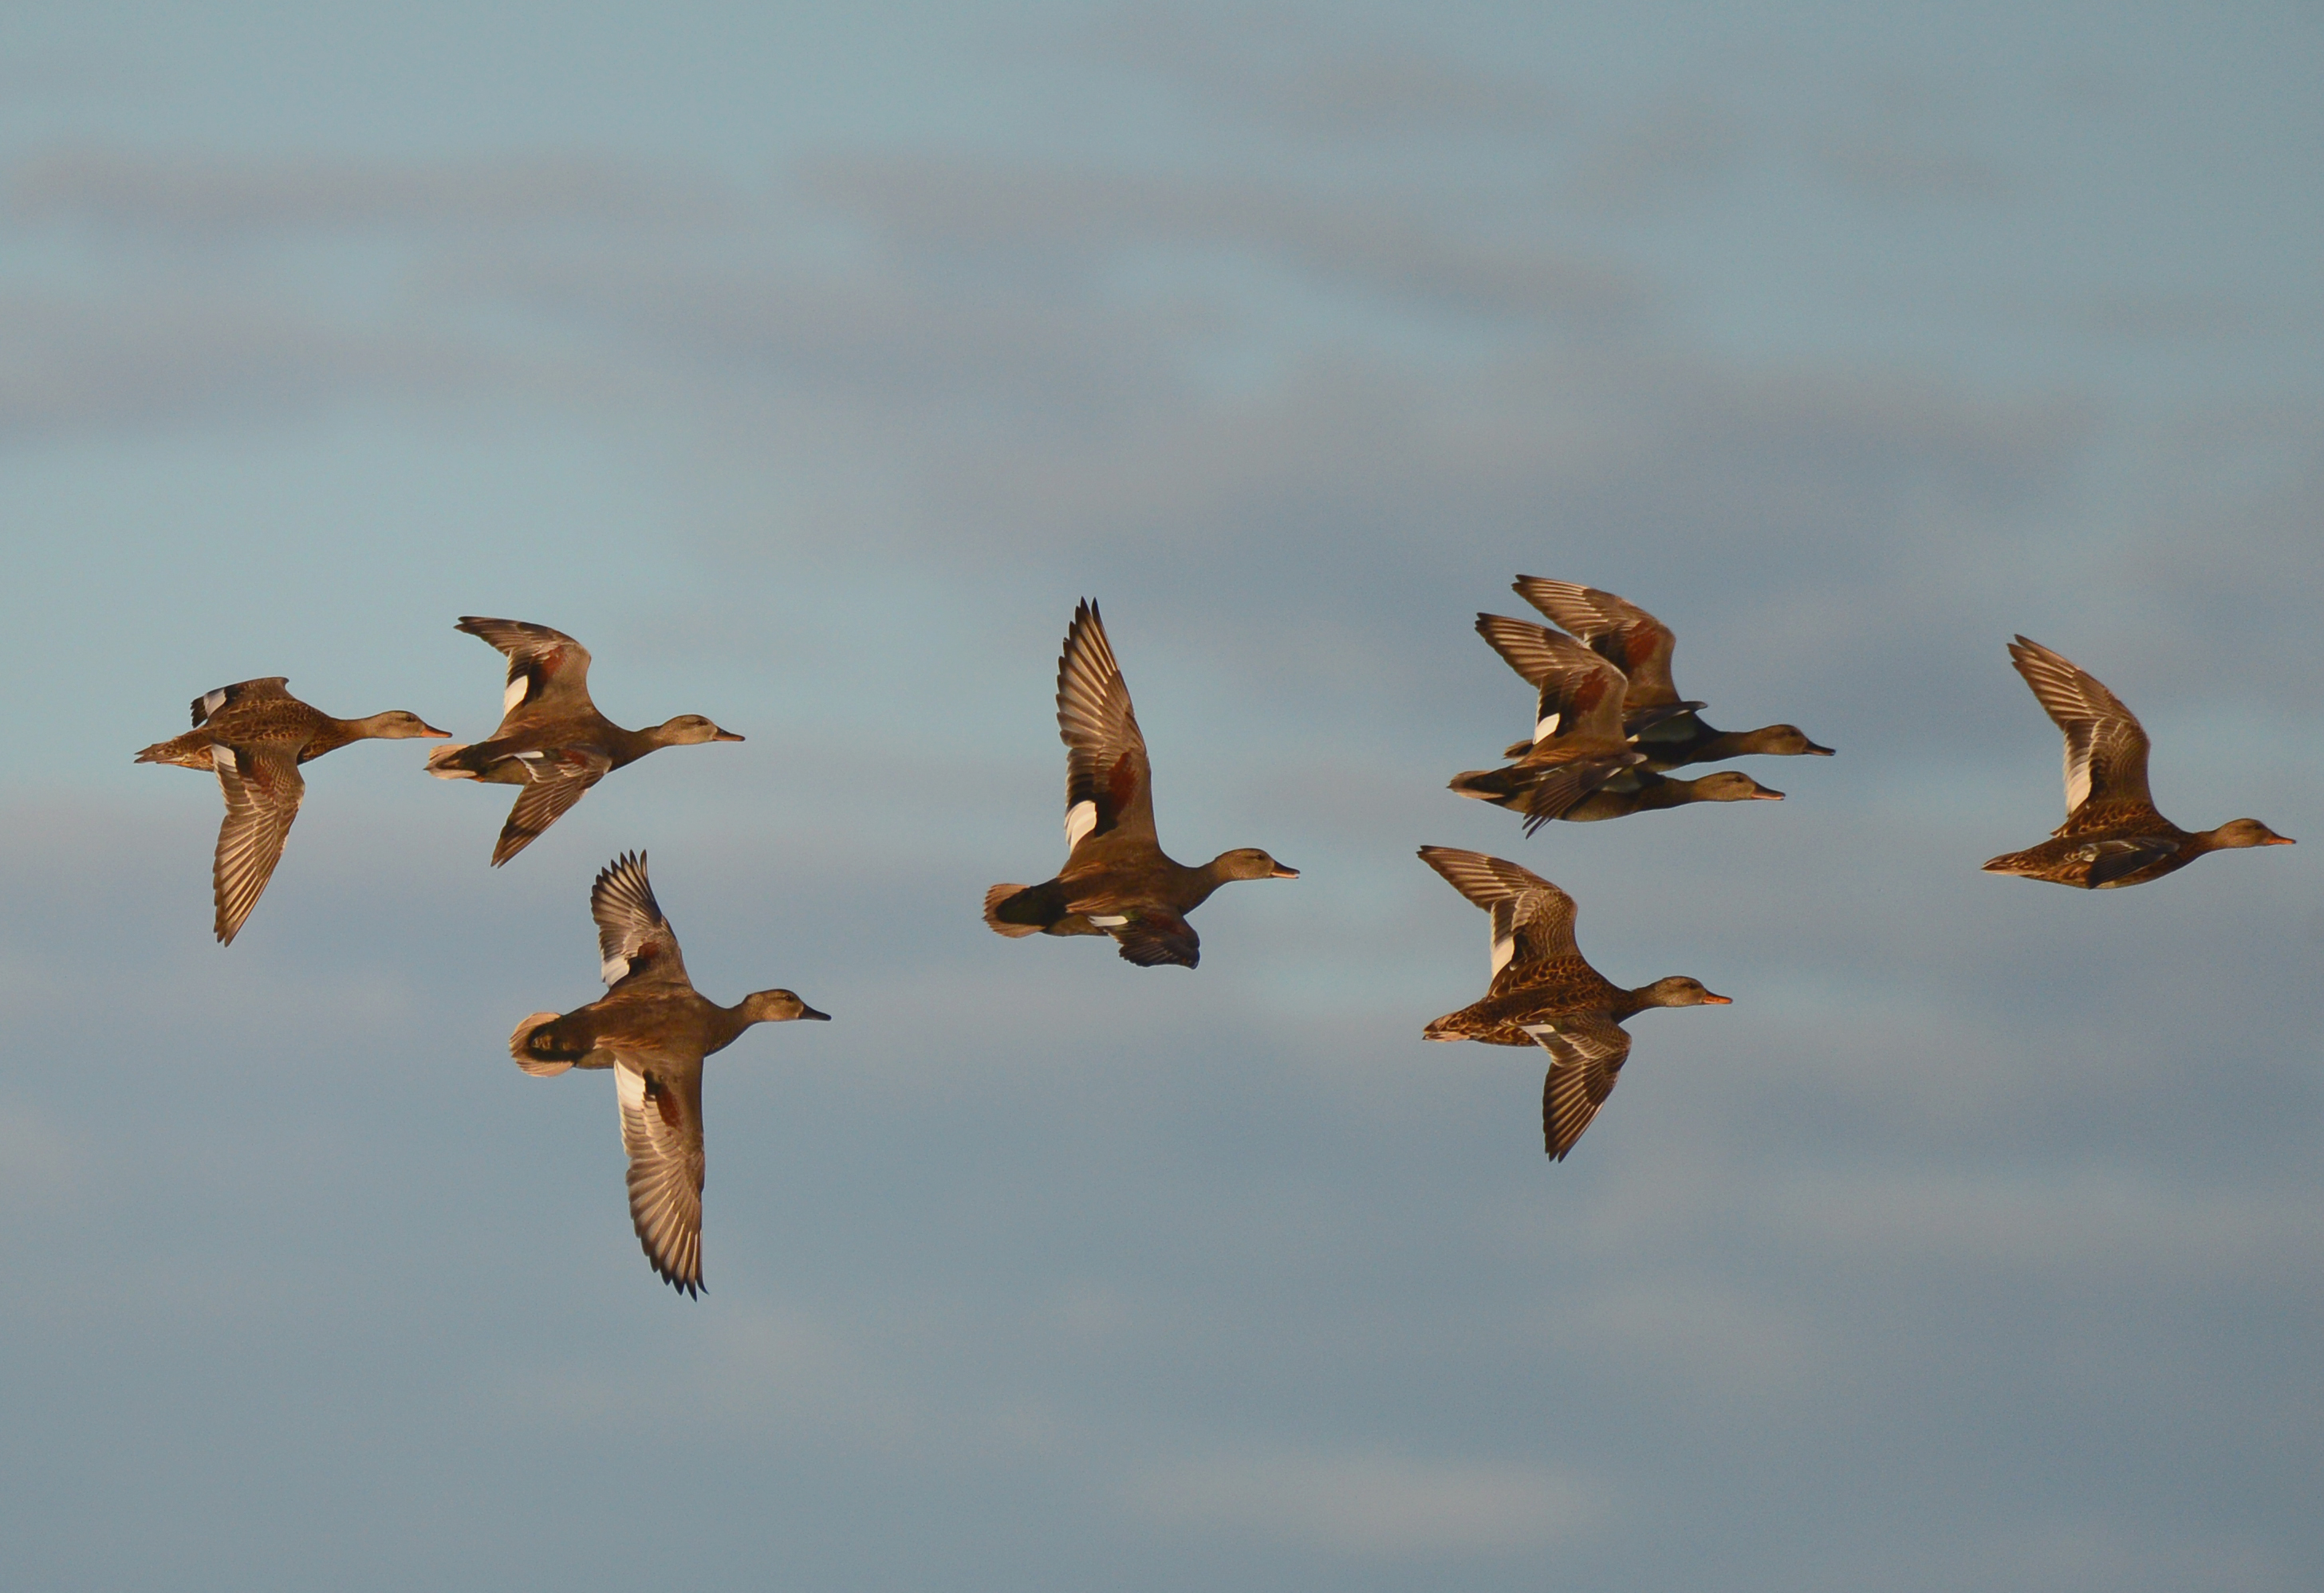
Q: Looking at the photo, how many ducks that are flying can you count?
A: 8